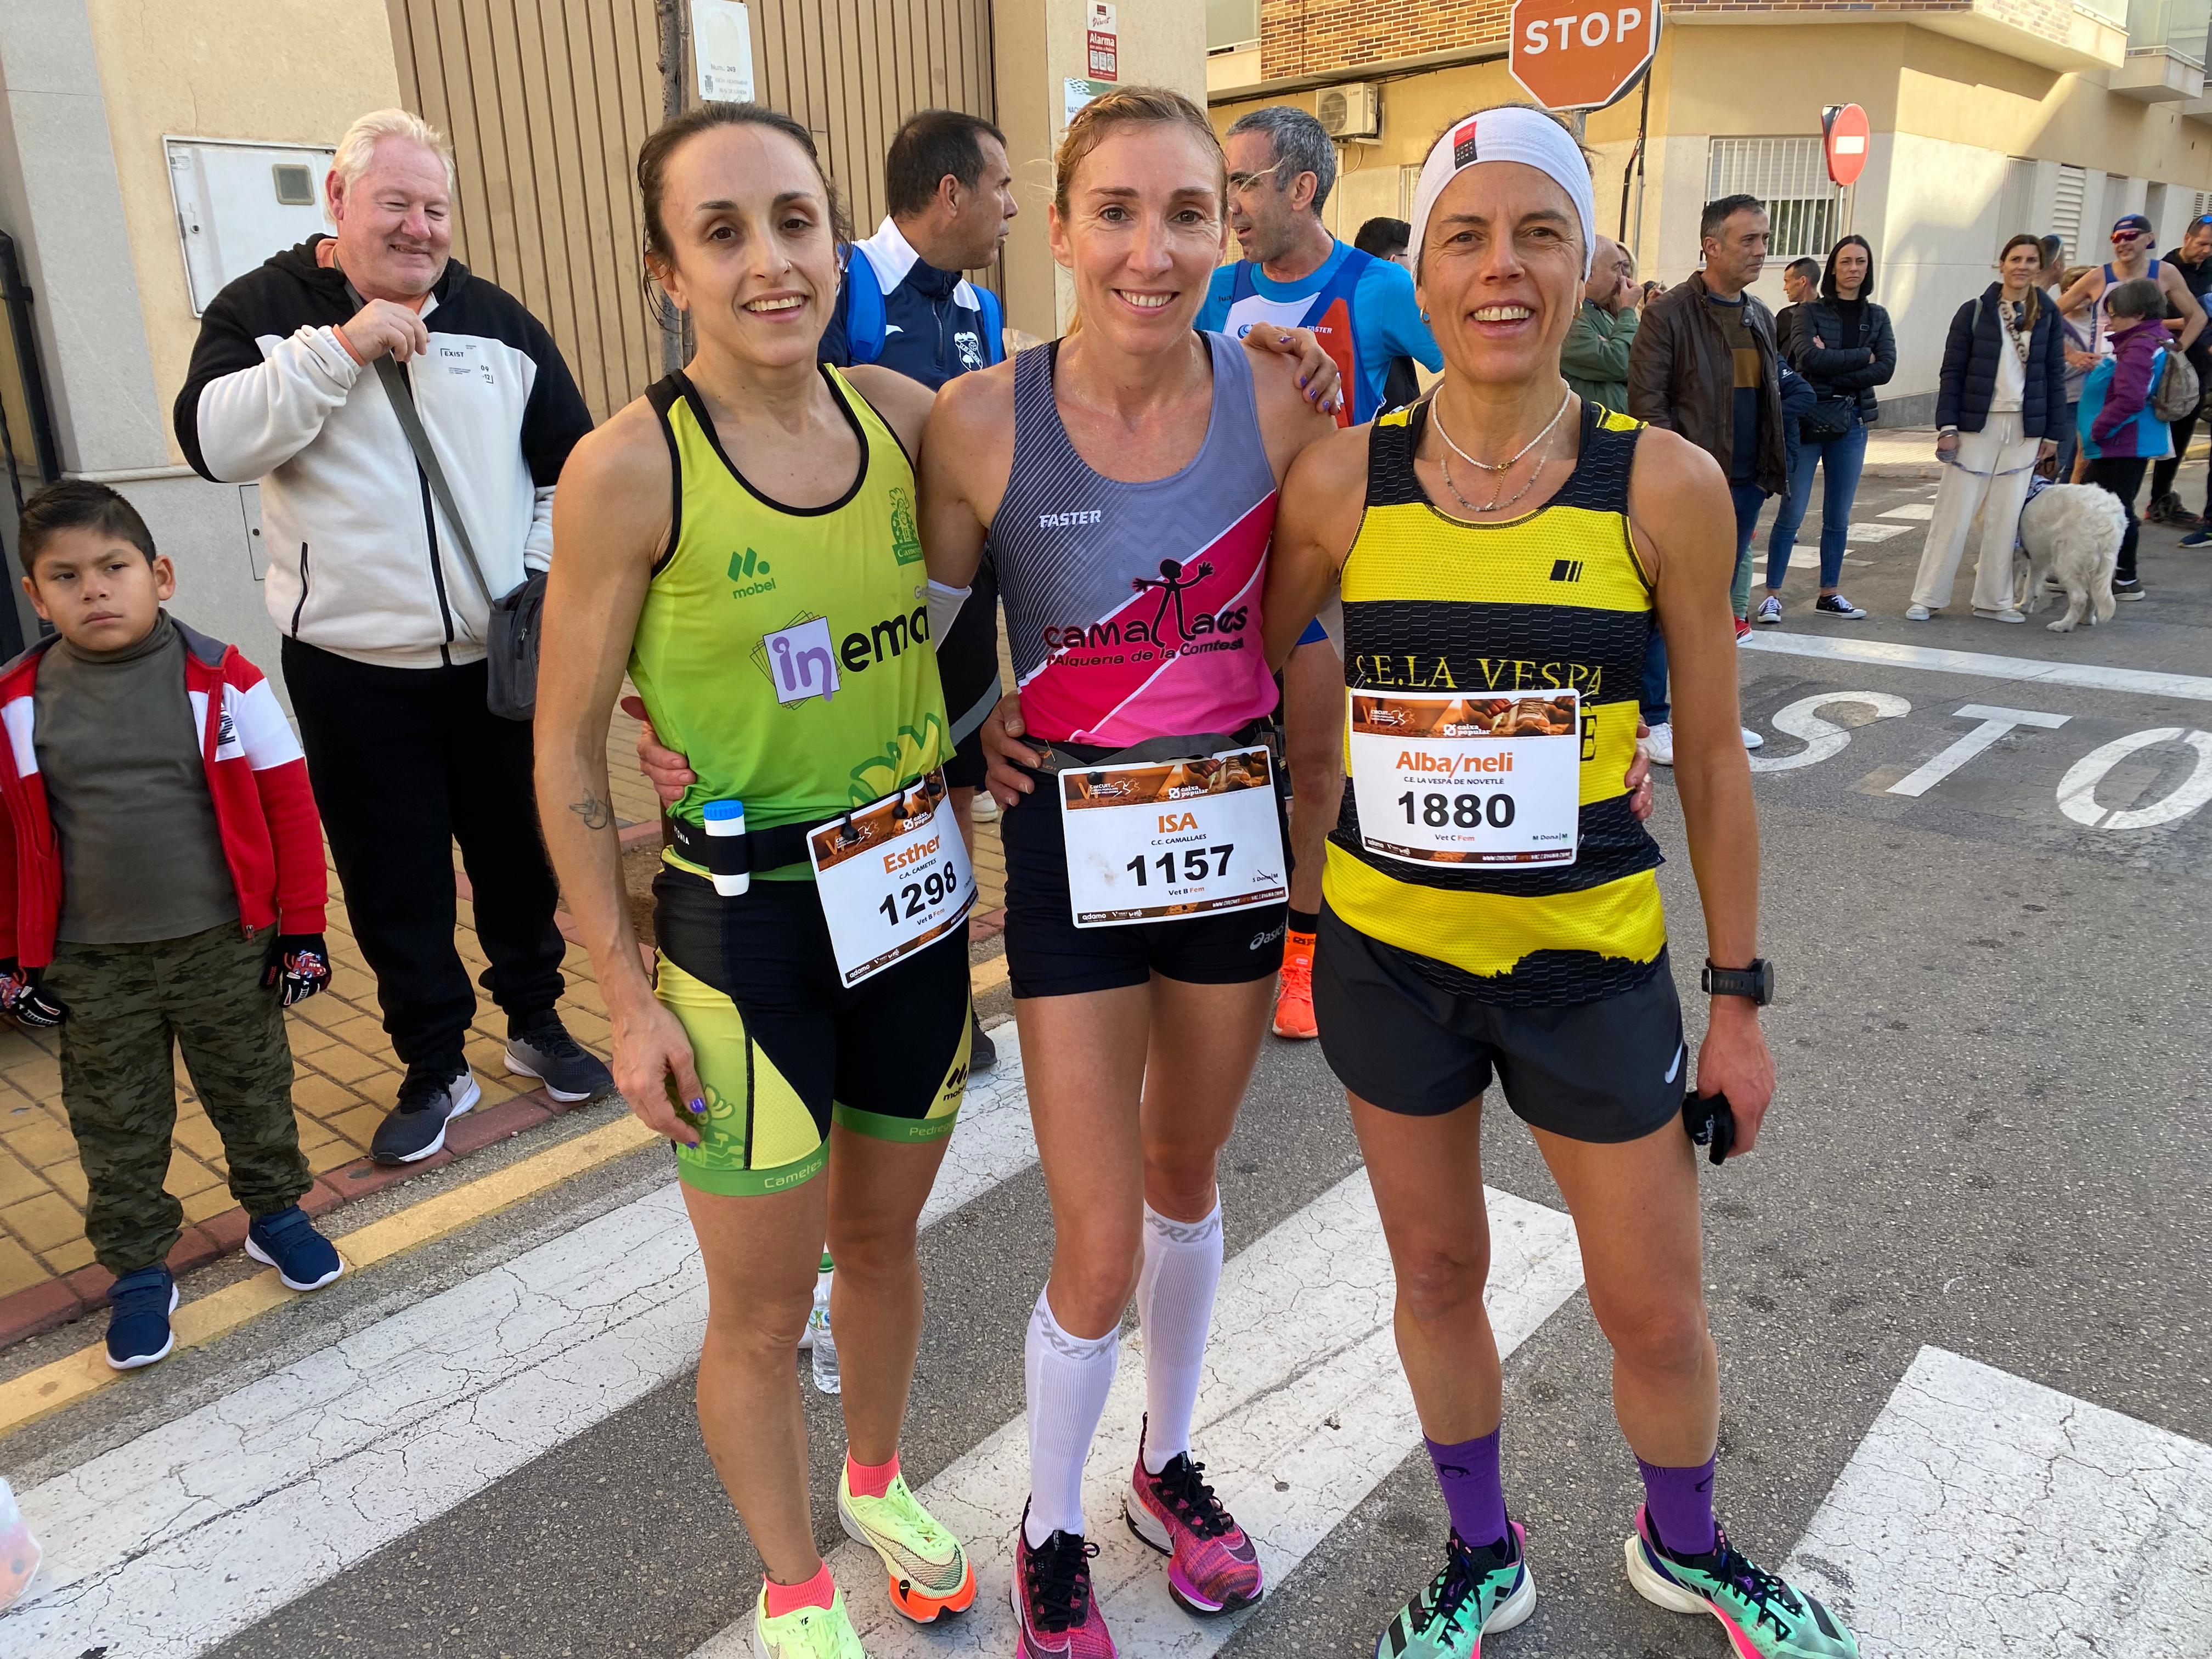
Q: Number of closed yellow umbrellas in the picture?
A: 0